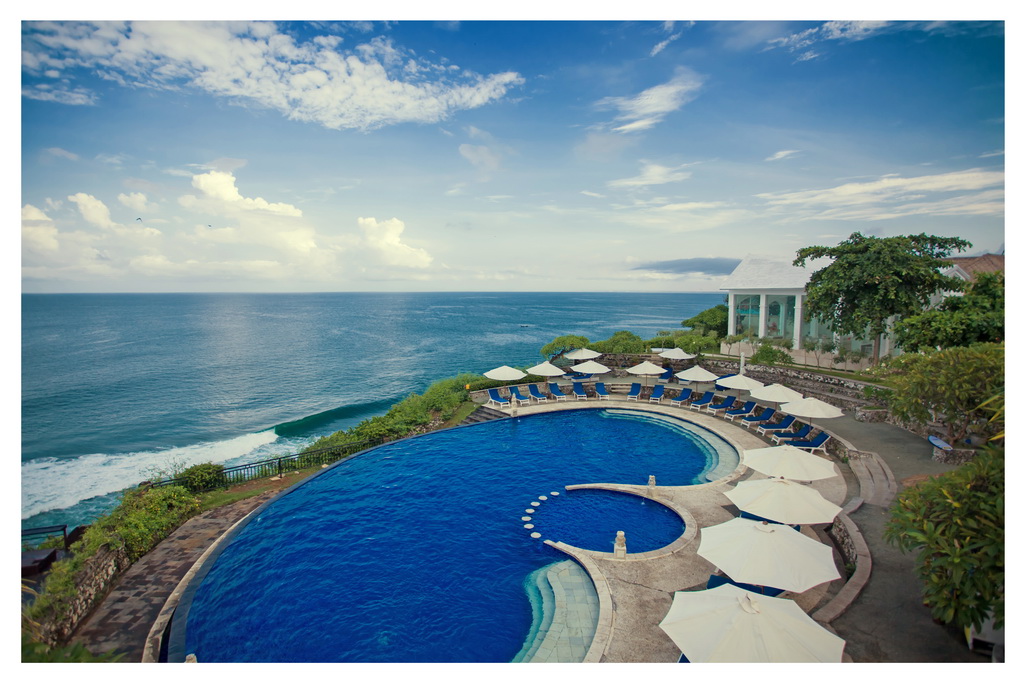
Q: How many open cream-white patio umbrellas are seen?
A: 14